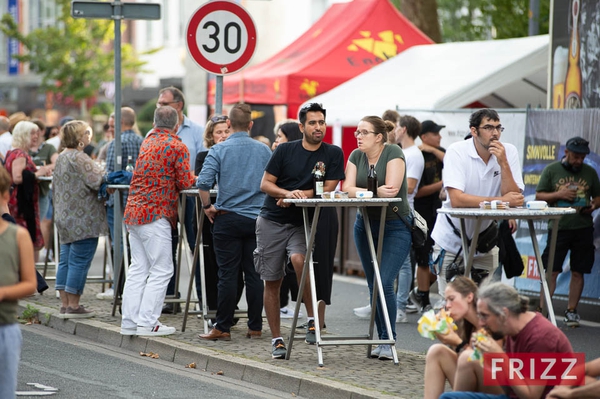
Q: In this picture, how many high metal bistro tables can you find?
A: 5